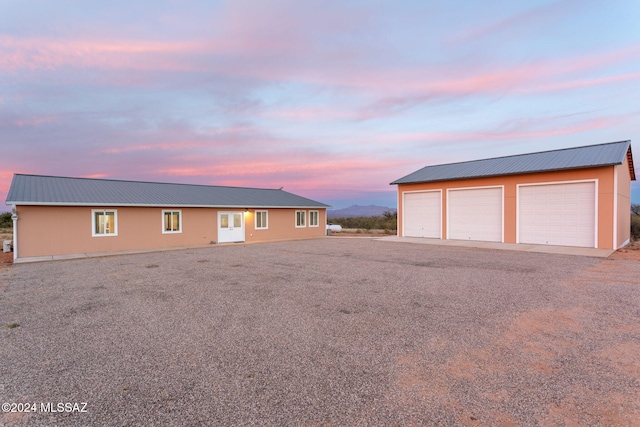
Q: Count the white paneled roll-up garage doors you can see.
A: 3